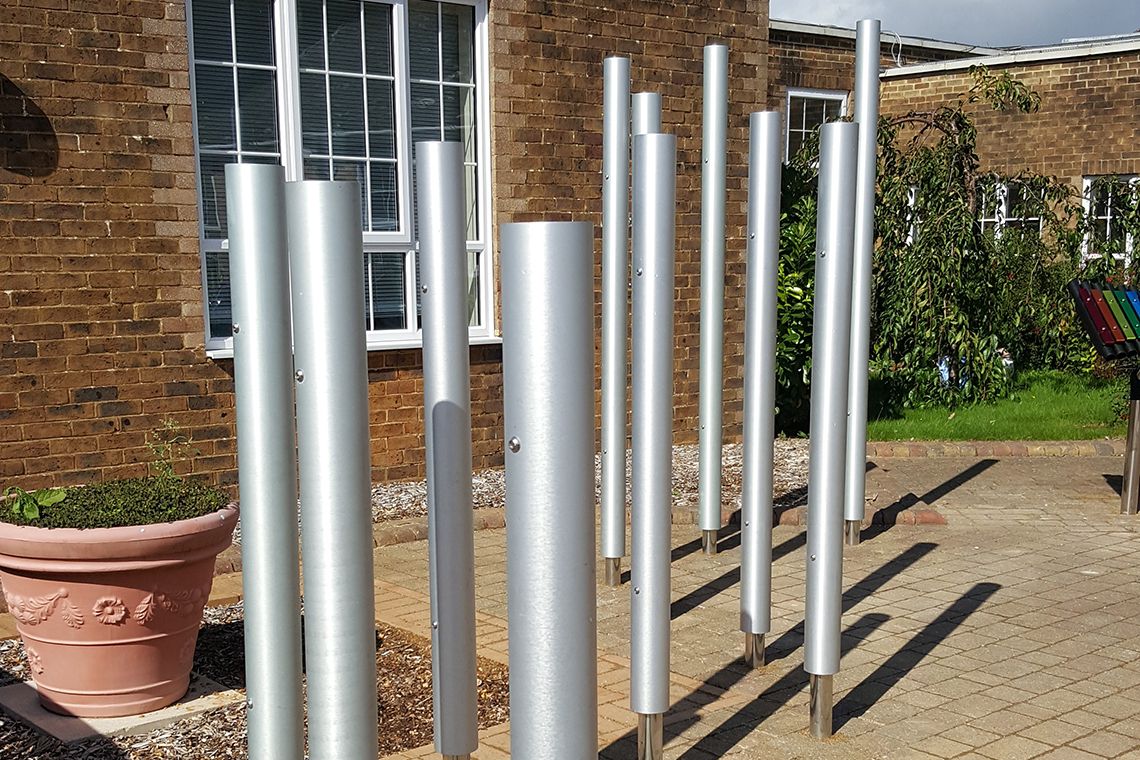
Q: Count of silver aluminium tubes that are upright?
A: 11